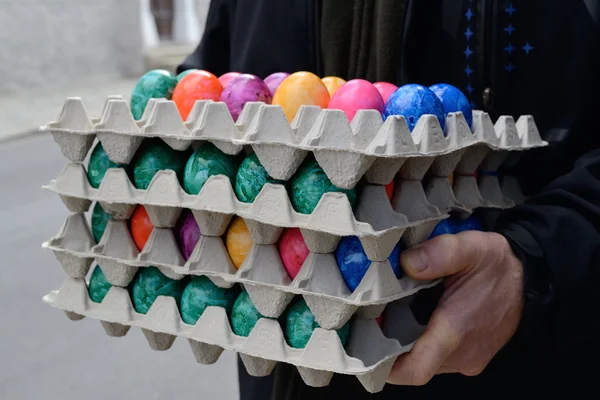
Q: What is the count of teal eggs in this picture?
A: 13